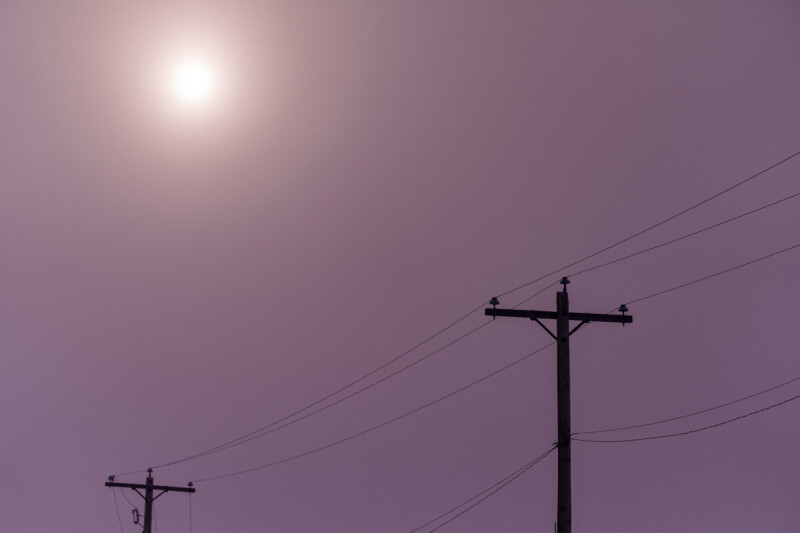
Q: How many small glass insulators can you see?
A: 6